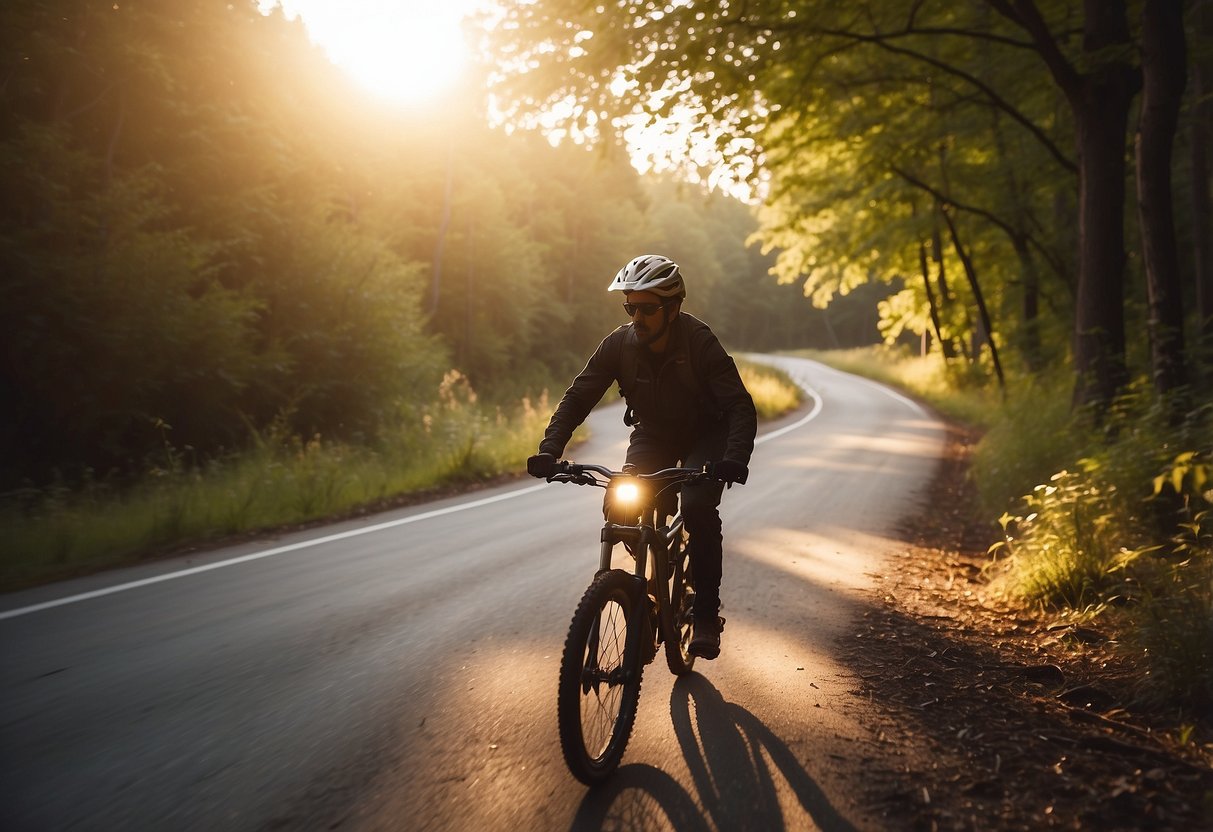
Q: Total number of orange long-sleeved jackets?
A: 0